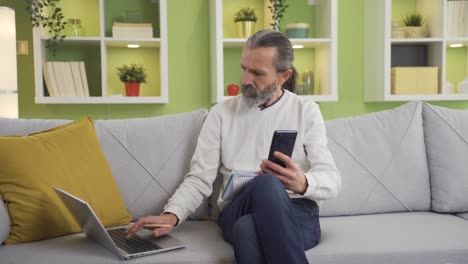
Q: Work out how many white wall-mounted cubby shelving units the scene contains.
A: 3